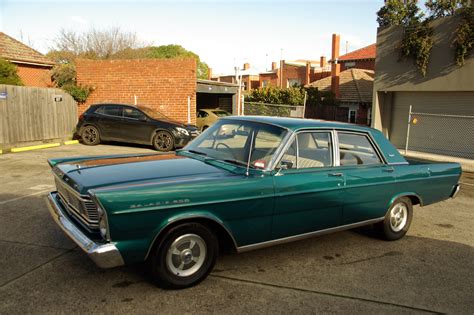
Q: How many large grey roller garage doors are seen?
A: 1